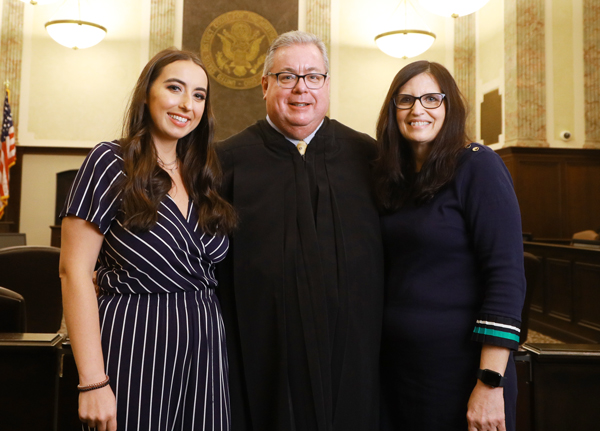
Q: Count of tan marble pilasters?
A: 6